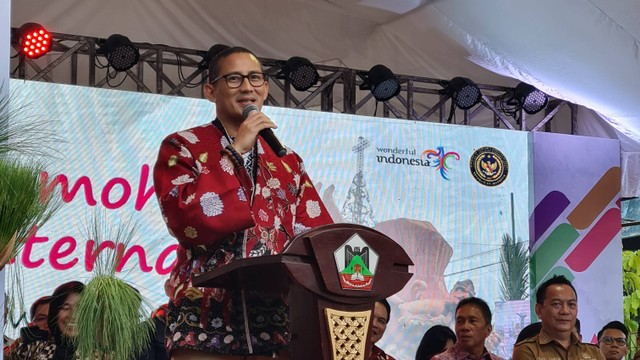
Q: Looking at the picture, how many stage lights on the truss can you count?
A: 7